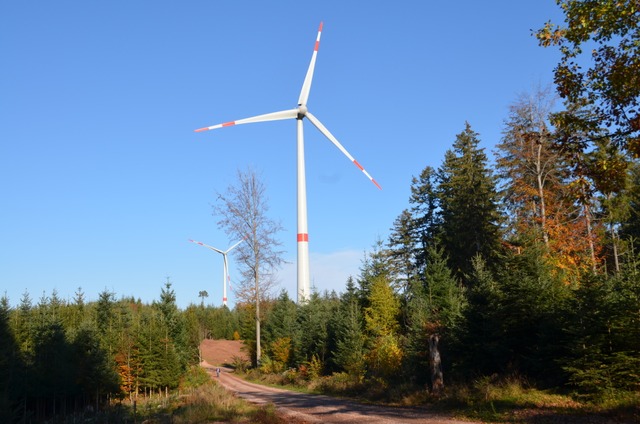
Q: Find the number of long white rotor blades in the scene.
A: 6